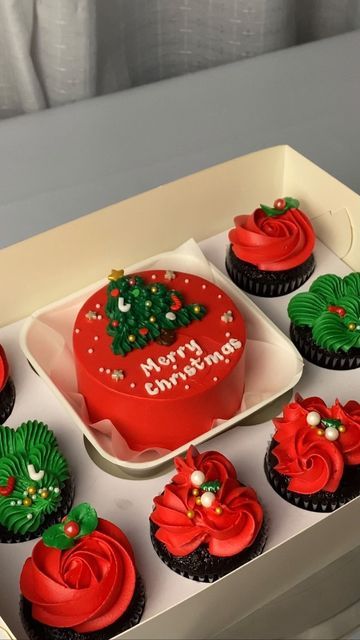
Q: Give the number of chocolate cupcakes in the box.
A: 7